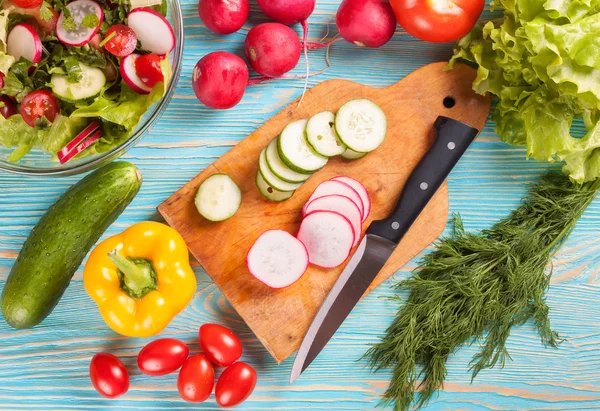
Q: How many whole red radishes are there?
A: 5